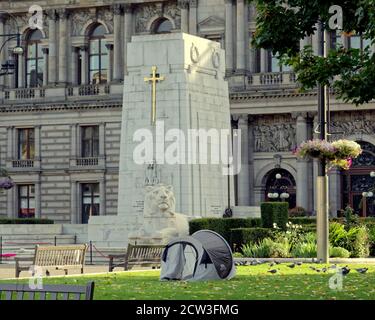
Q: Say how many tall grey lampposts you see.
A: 1